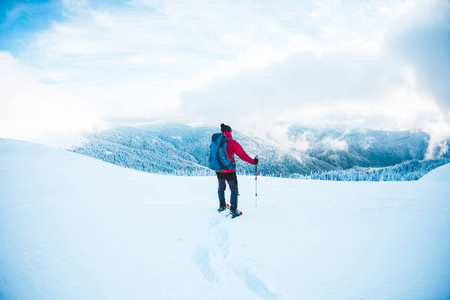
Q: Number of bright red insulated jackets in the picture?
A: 1